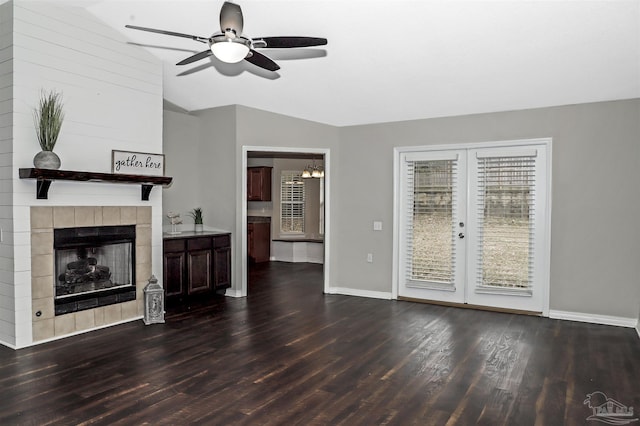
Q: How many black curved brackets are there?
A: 2